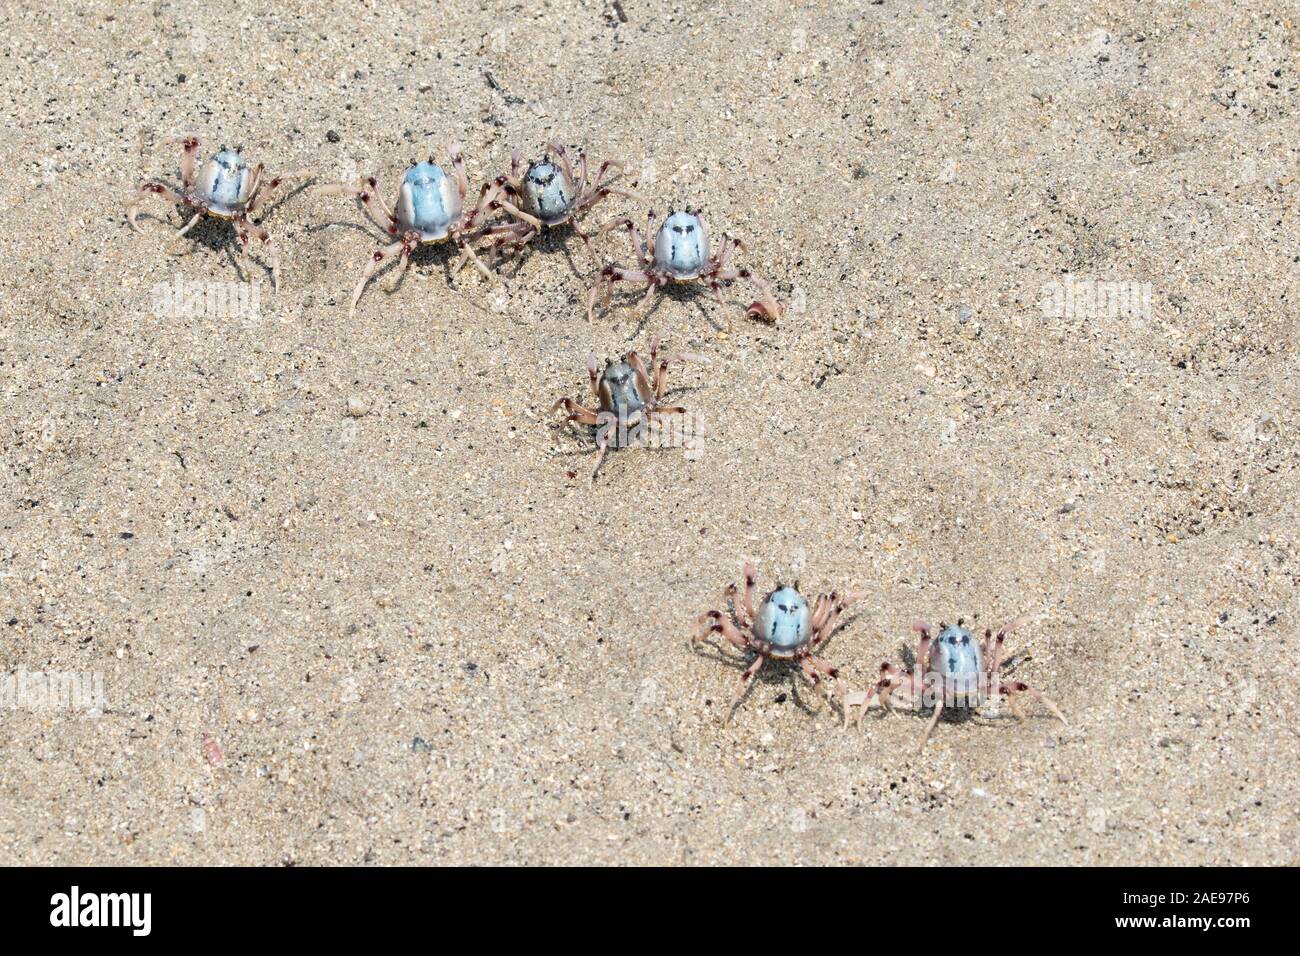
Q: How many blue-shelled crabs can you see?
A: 7